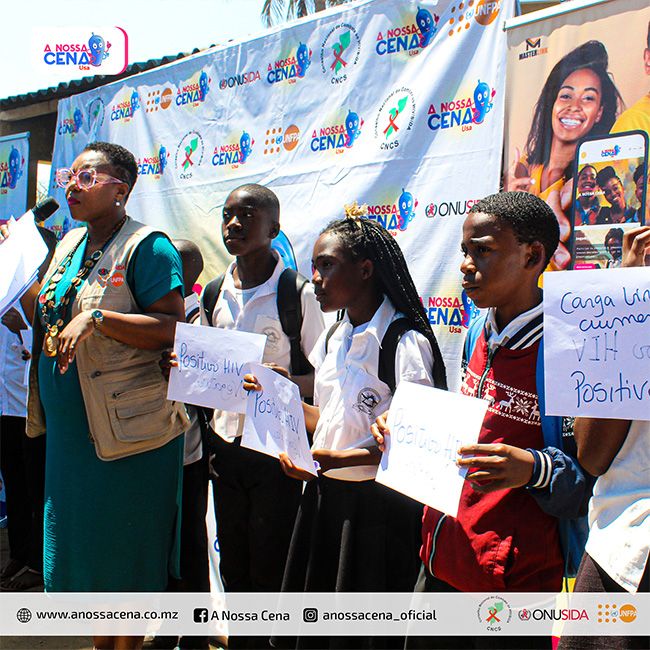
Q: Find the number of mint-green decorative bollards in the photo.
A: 0